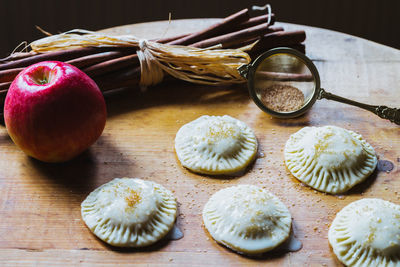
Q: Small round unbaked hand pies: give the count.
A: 5